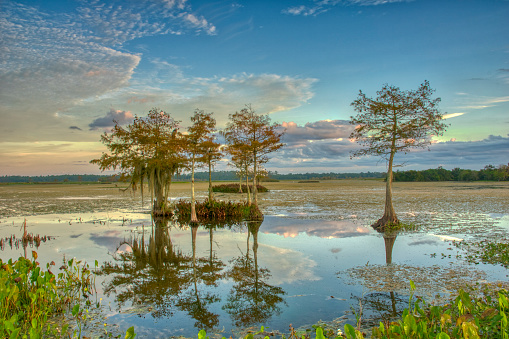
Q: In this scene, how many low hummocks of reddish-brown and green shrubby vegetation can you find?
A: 2